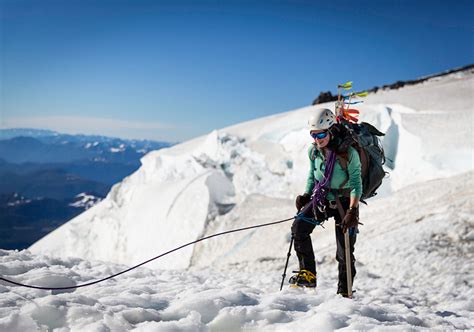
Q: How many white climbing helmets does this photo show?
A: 1